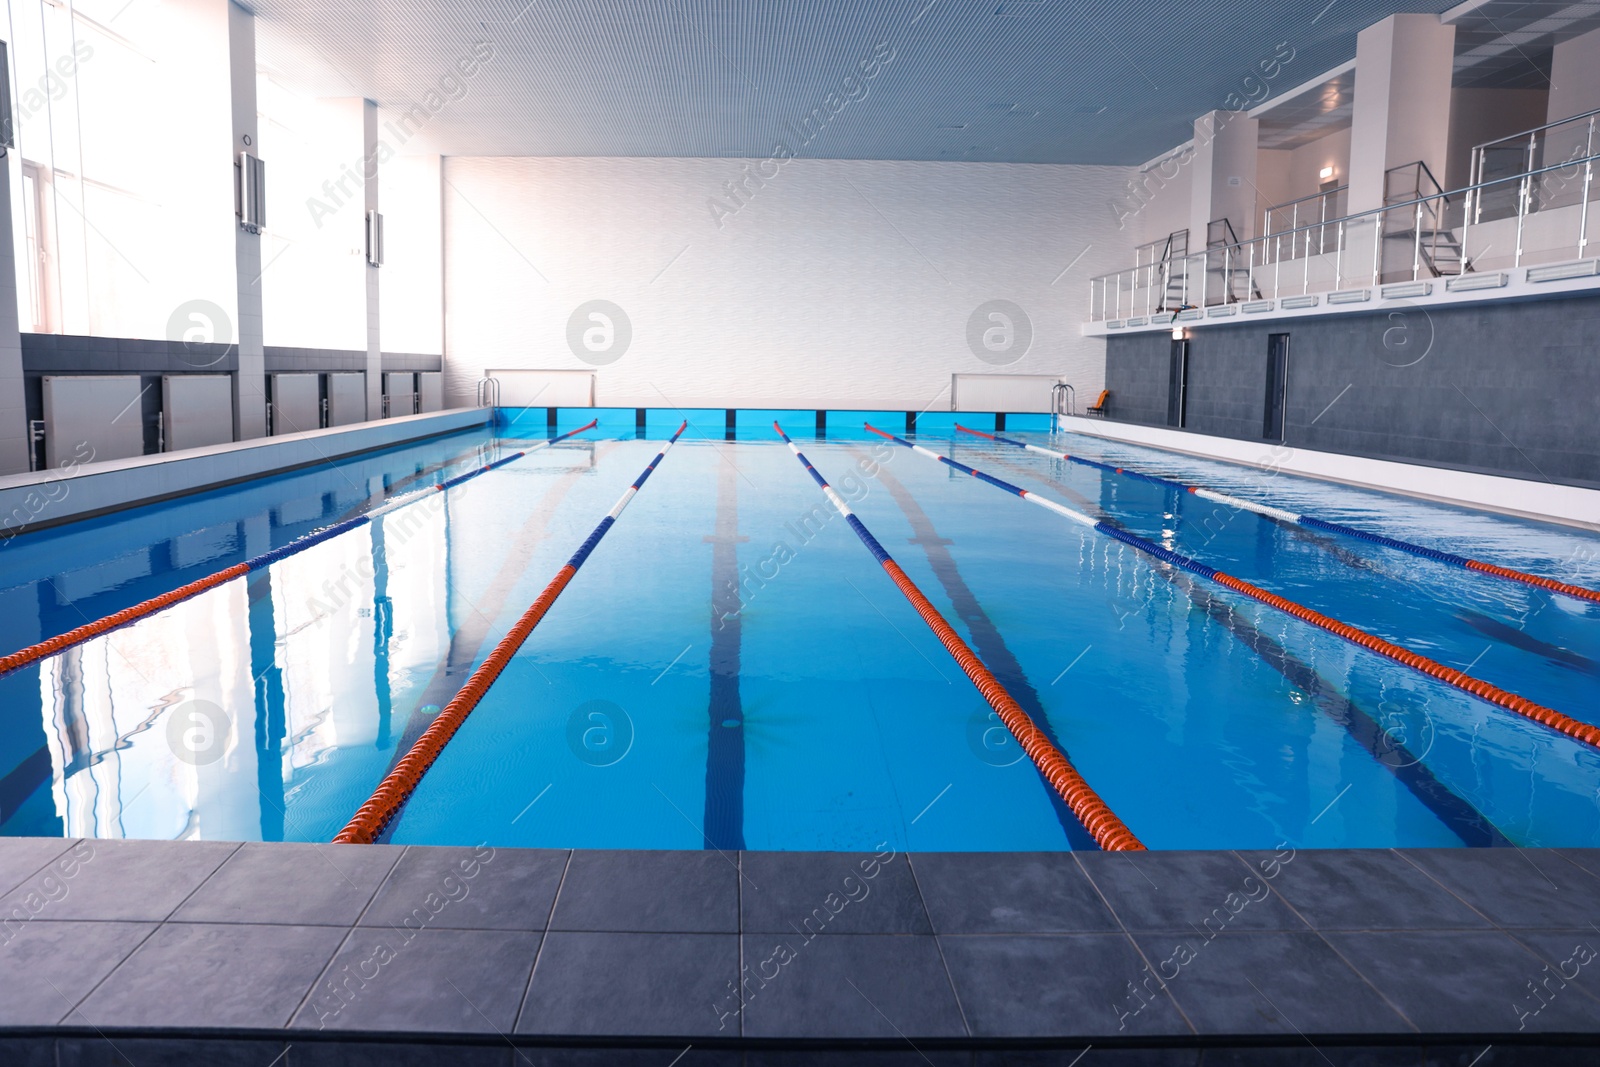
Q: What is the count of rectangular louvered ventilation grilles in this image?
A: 11